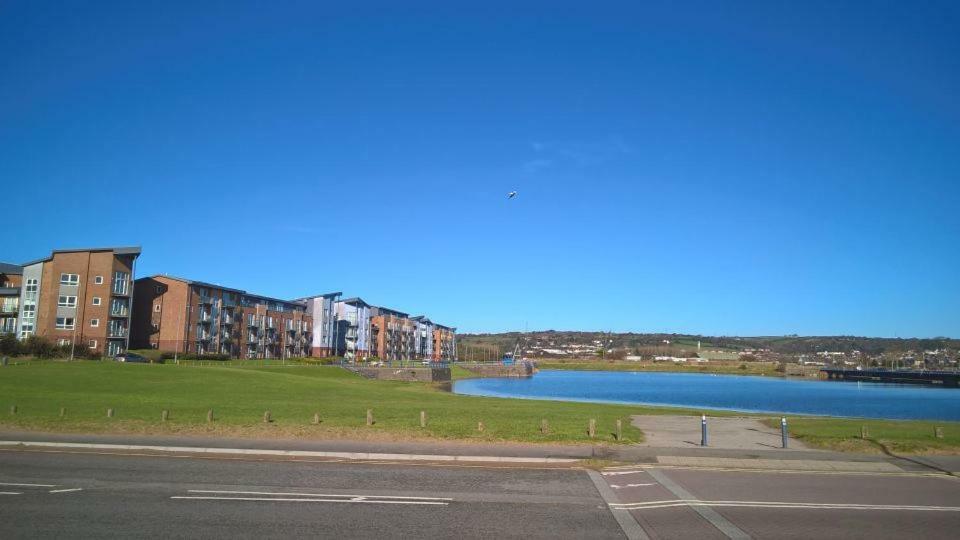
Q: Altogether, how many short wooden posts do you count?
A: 15